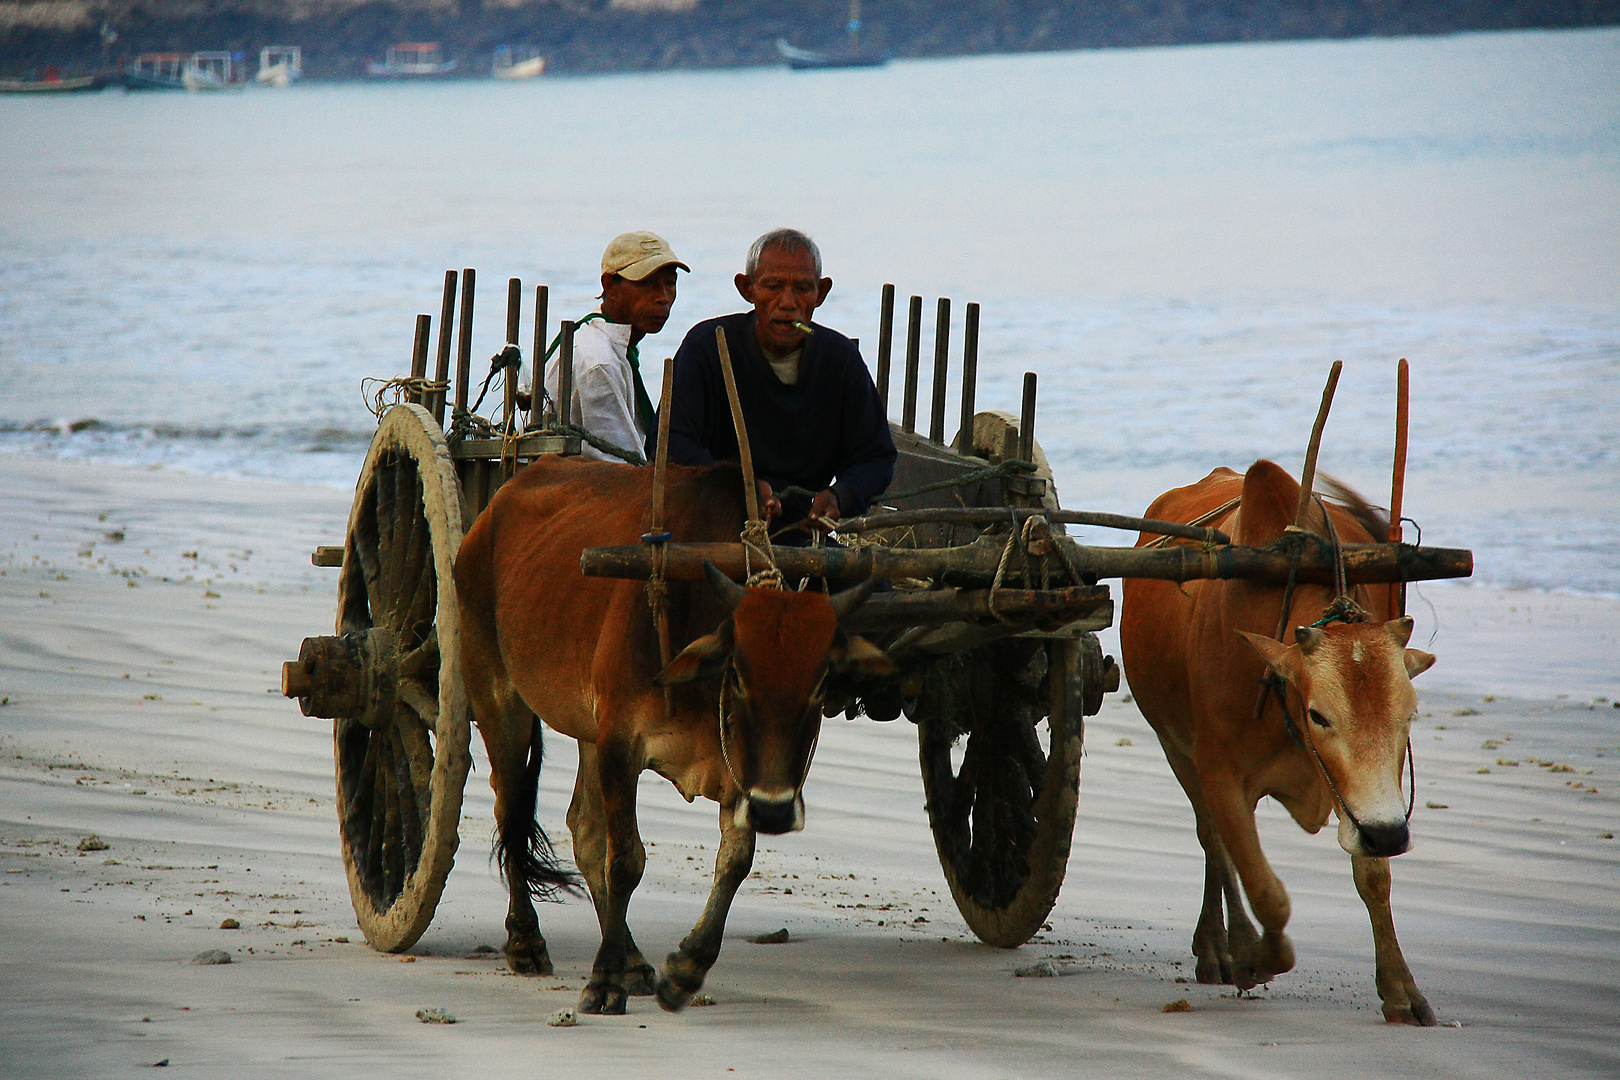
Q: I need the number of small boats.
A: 7